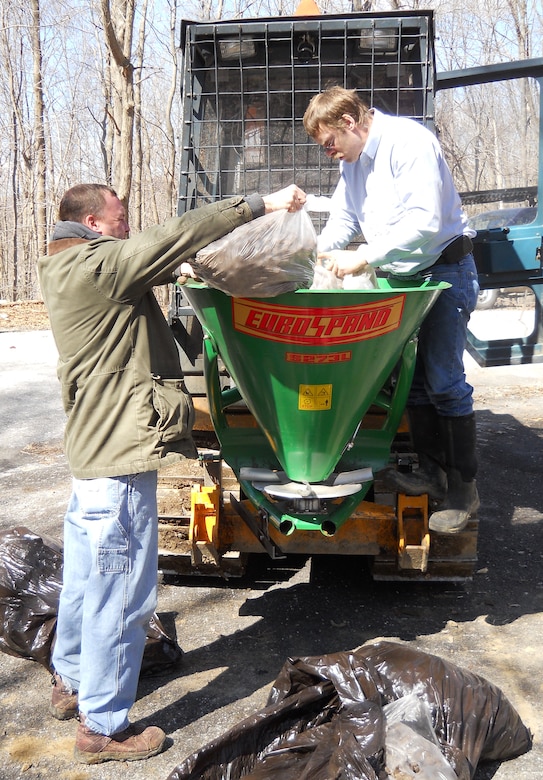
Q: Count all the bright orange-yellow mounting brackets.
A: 2